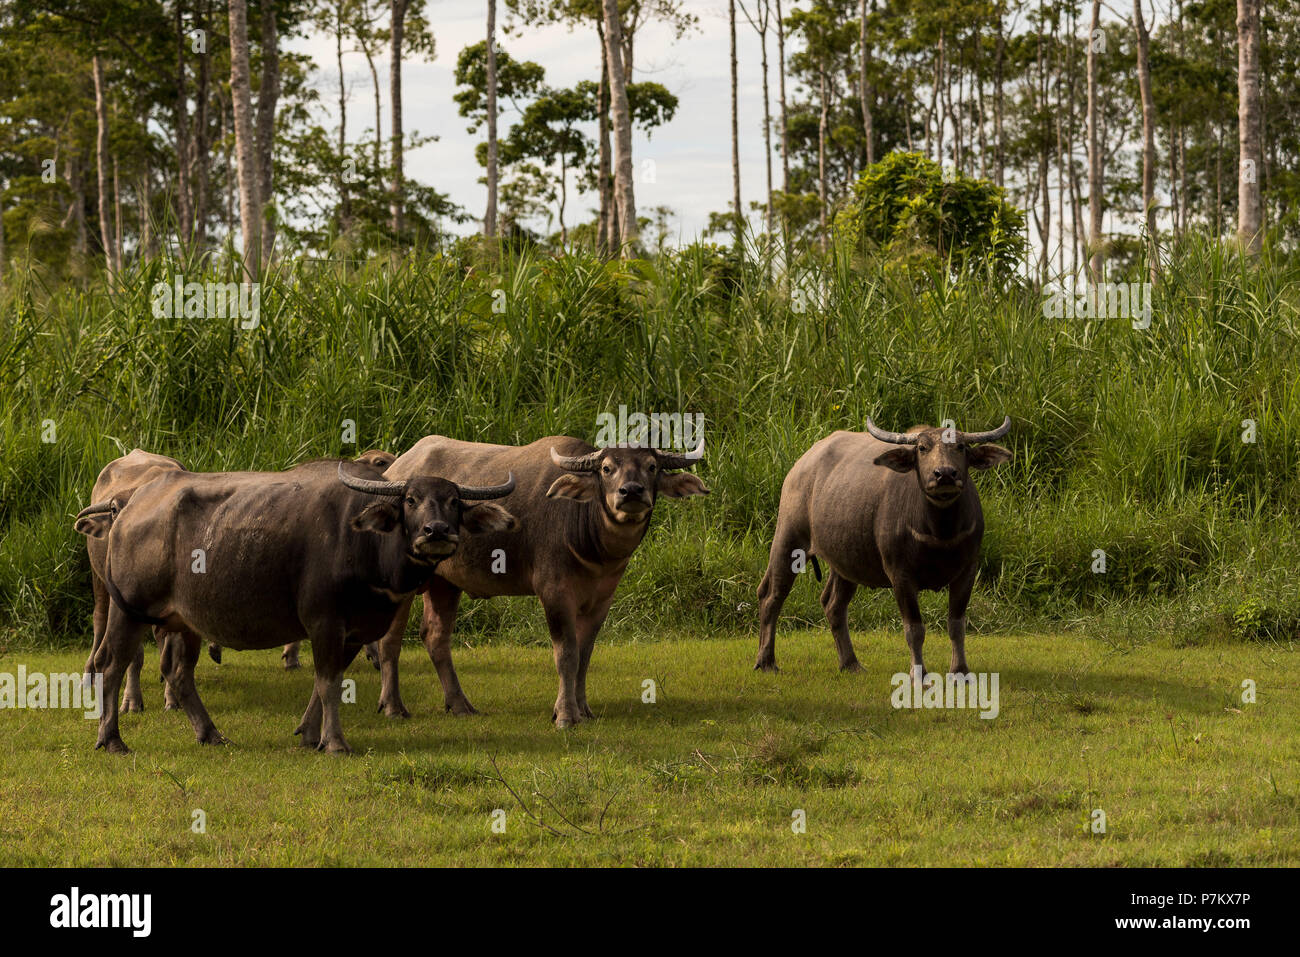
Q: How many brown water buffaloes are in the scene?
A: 5